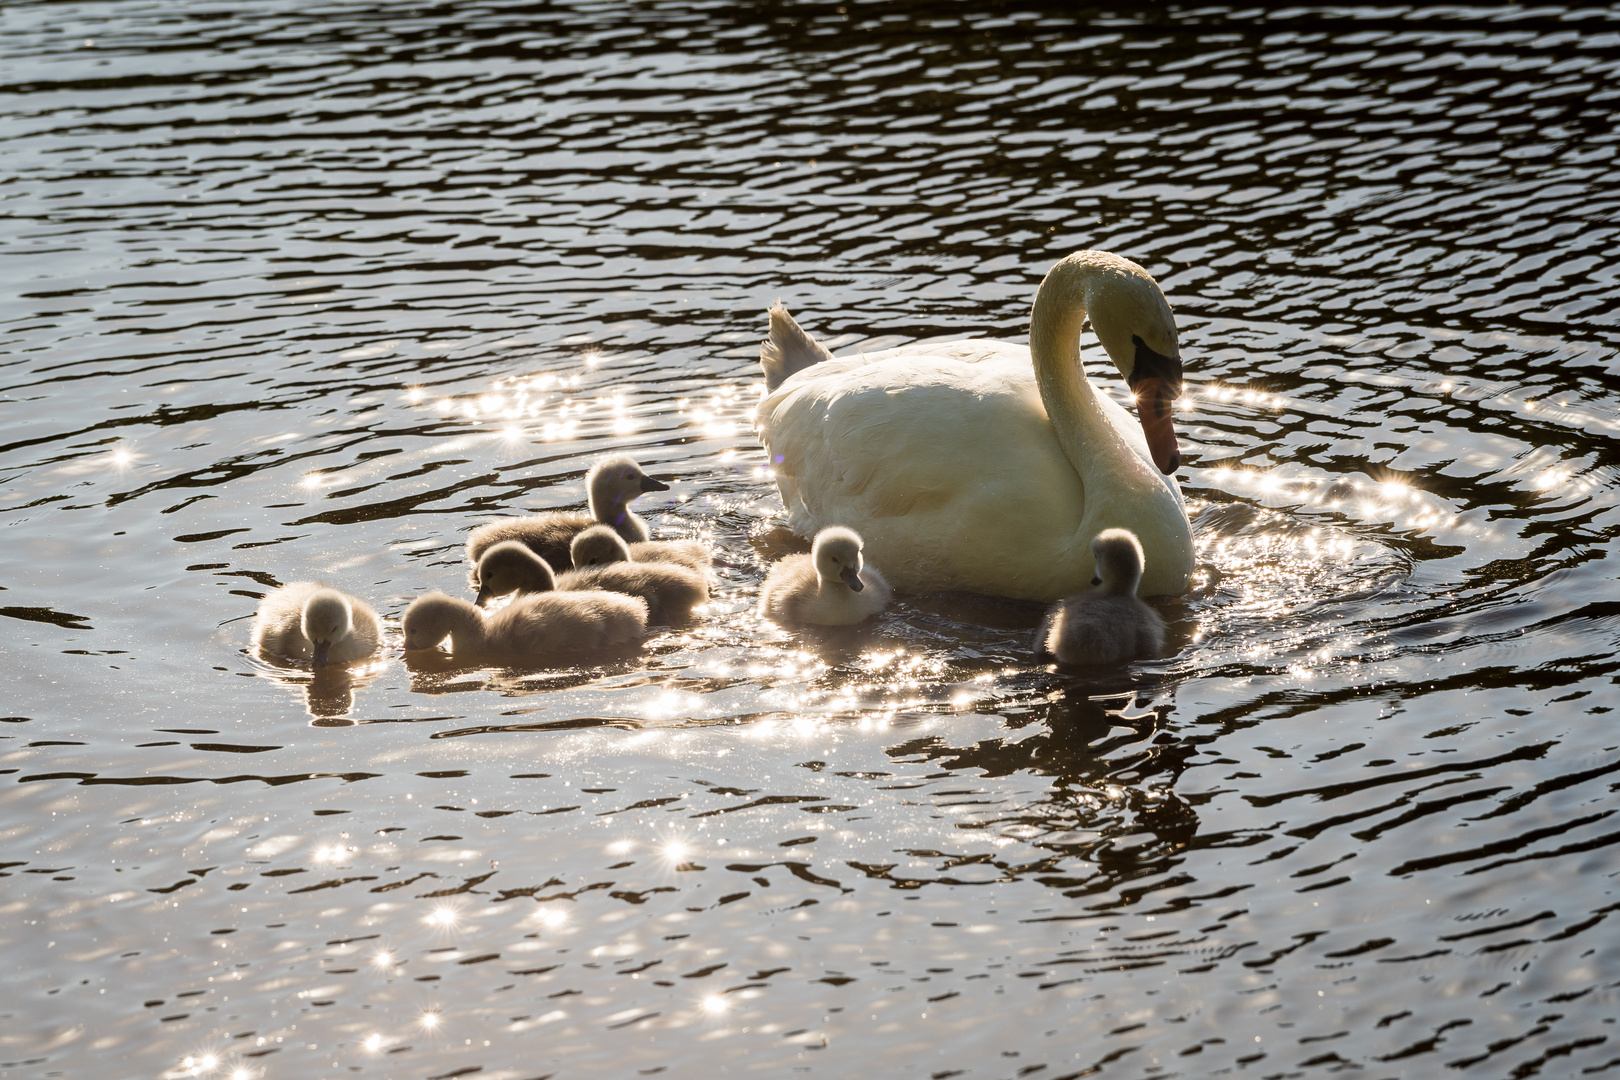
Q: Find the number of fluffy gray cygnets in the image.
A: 7